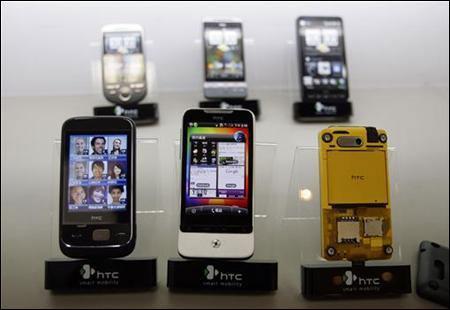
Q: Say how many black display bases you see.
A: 6